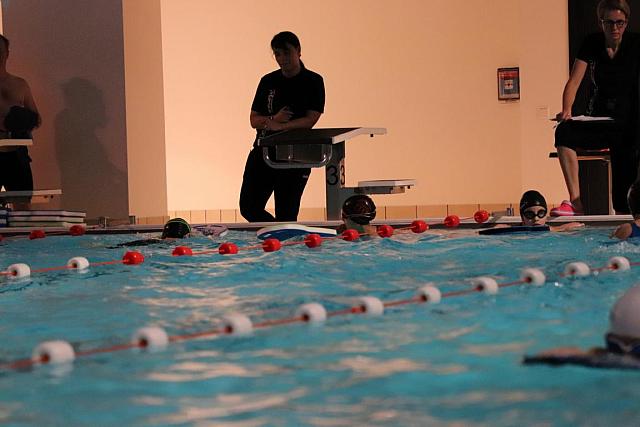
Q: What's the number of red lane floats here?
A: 12